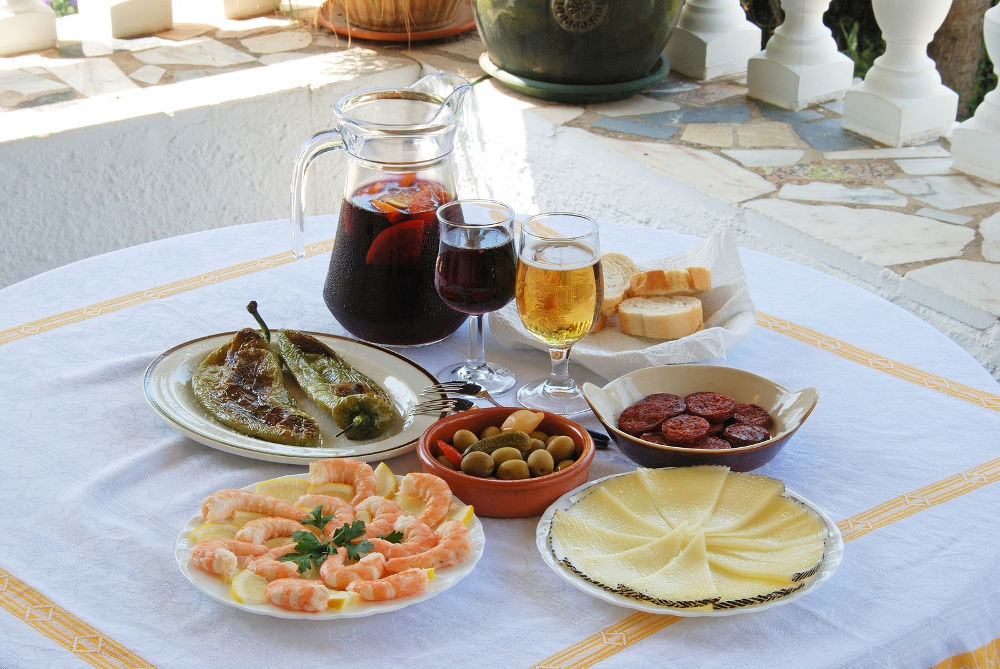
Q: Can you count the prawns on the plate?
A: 13